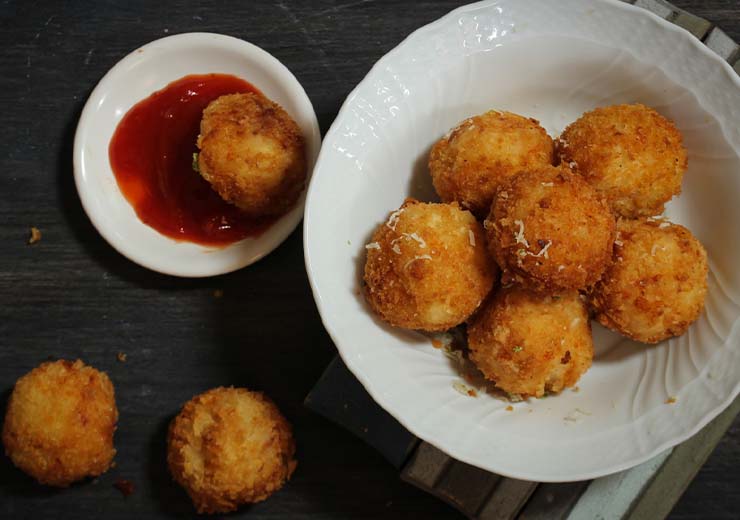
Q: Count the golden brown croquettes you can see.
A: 9